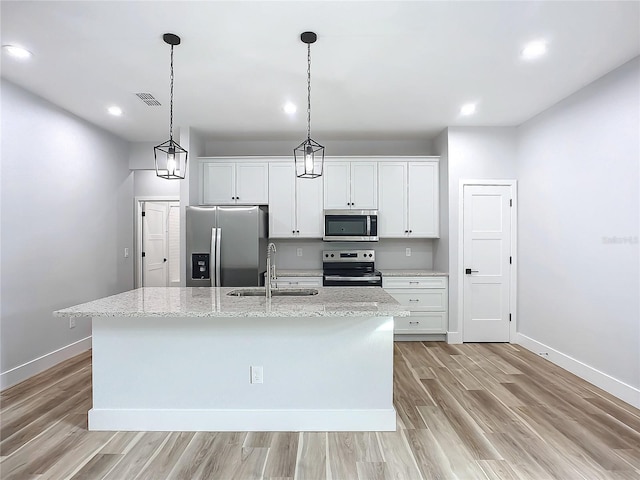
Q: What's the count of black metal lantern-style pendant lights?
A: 2